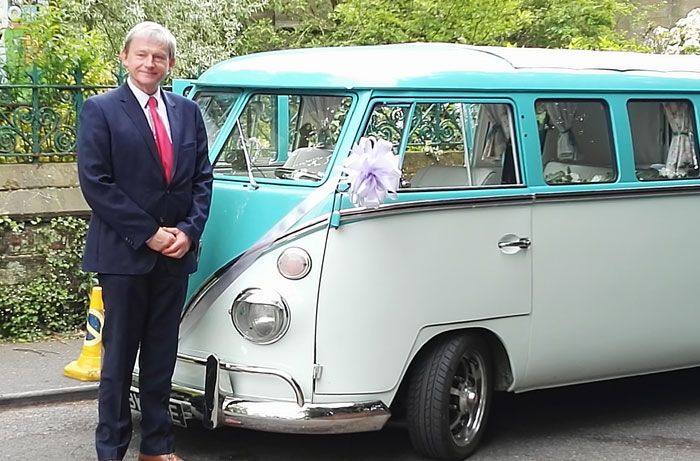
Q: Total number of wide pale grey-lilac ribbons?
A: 1